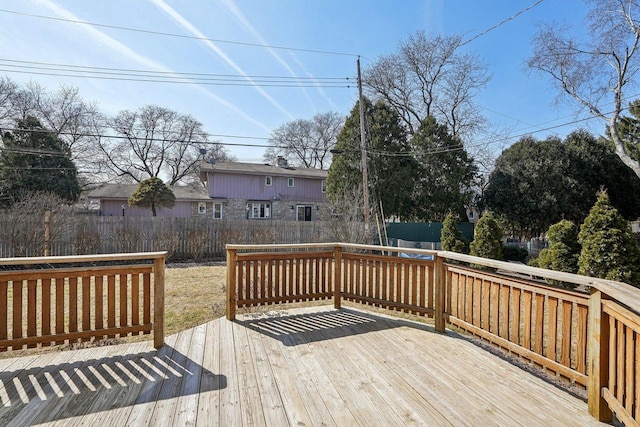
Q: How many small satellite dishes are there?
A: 2